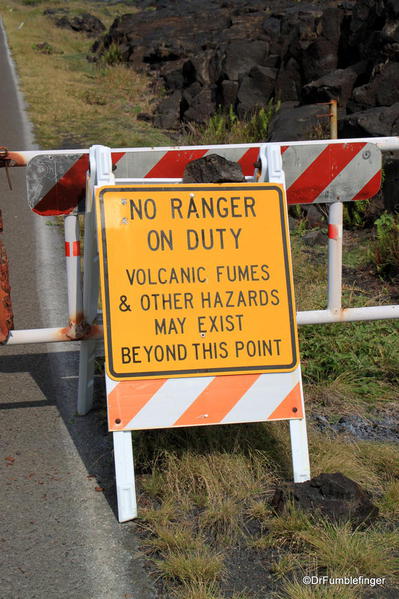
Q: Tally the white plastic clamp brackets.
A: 2